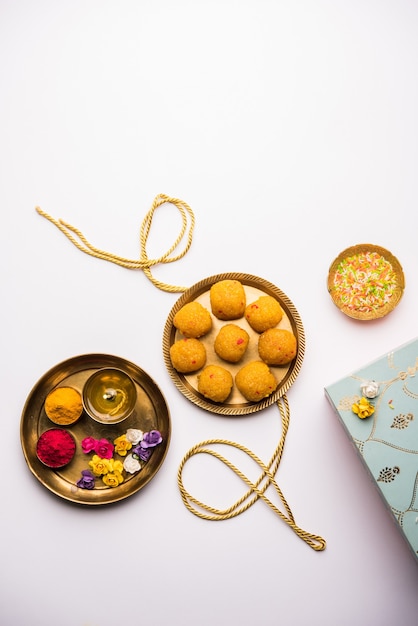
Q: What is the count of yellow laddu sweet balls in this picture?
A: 8